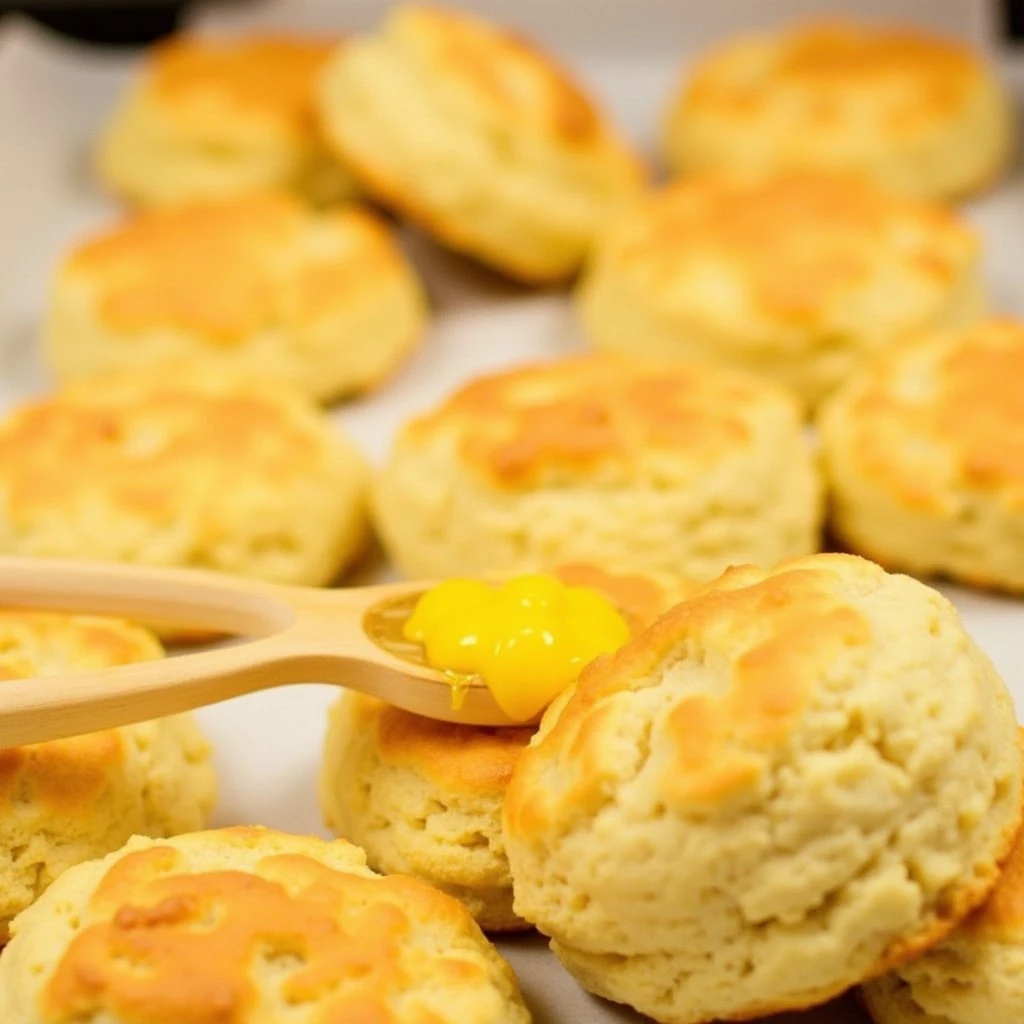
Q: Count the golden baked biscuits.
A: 13